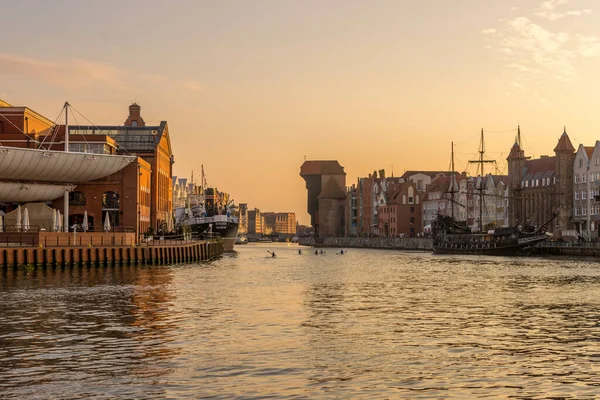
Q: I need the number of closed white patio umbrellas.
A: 6